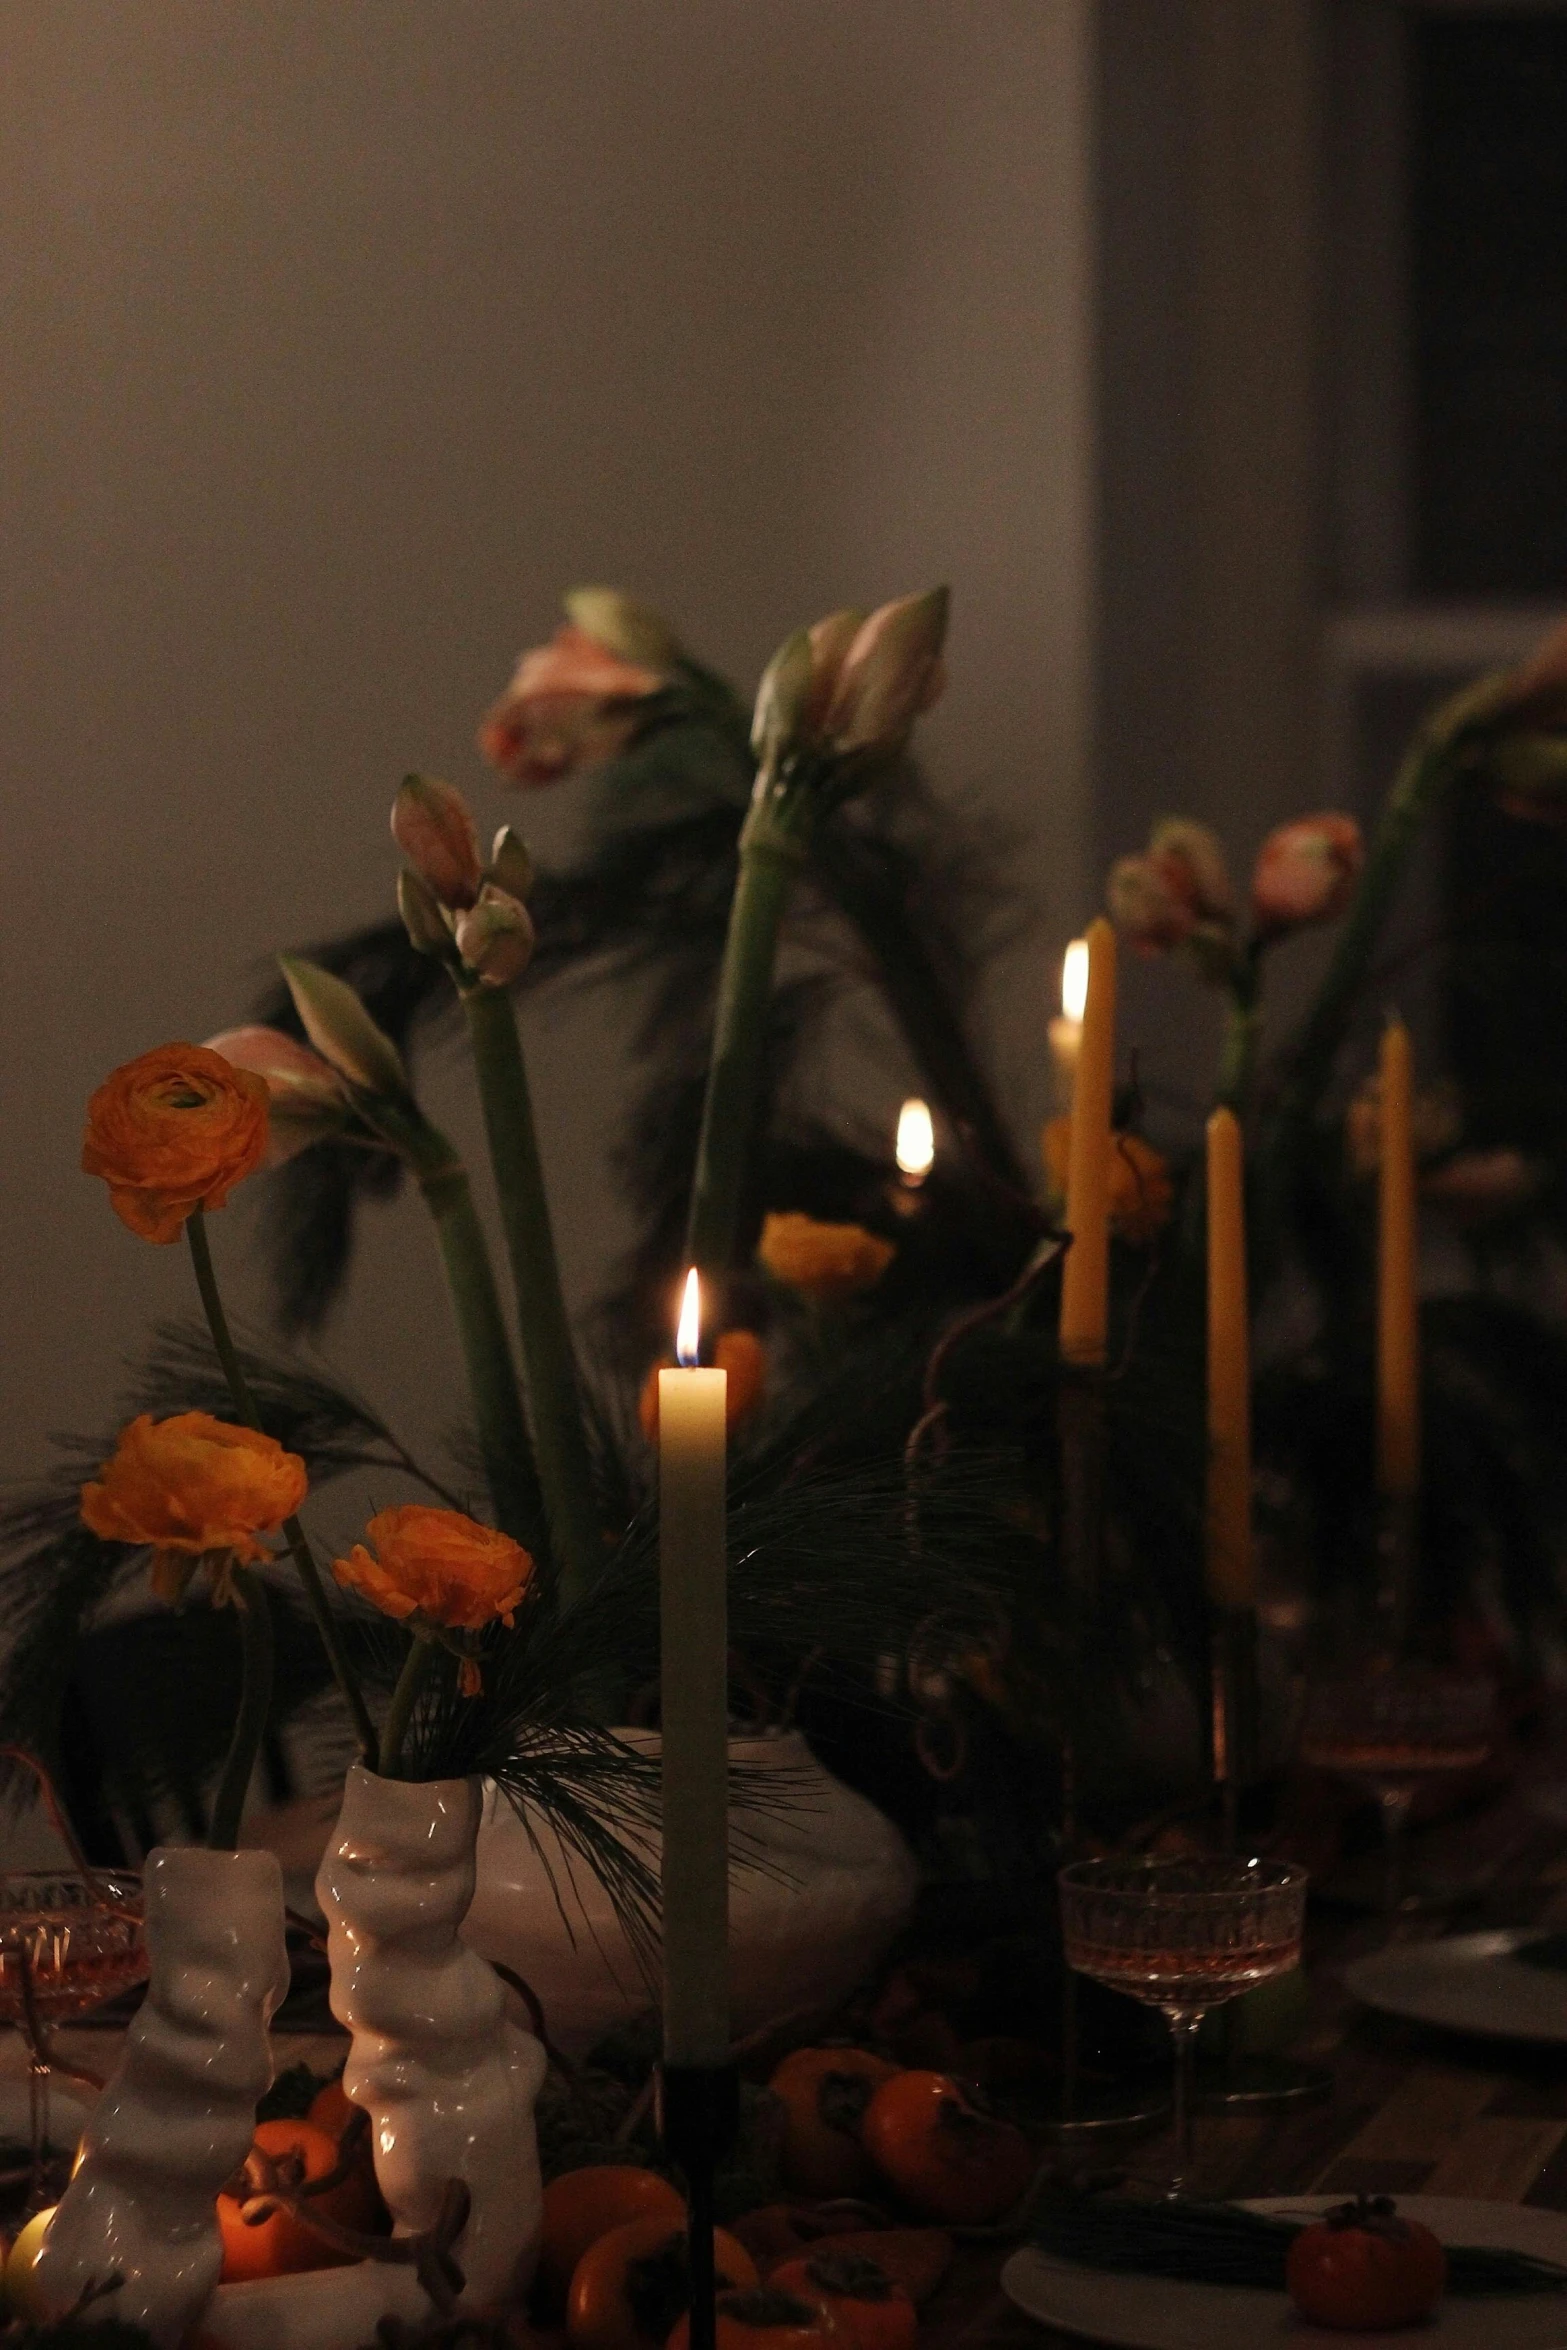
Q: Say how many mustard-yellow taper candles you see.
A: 3